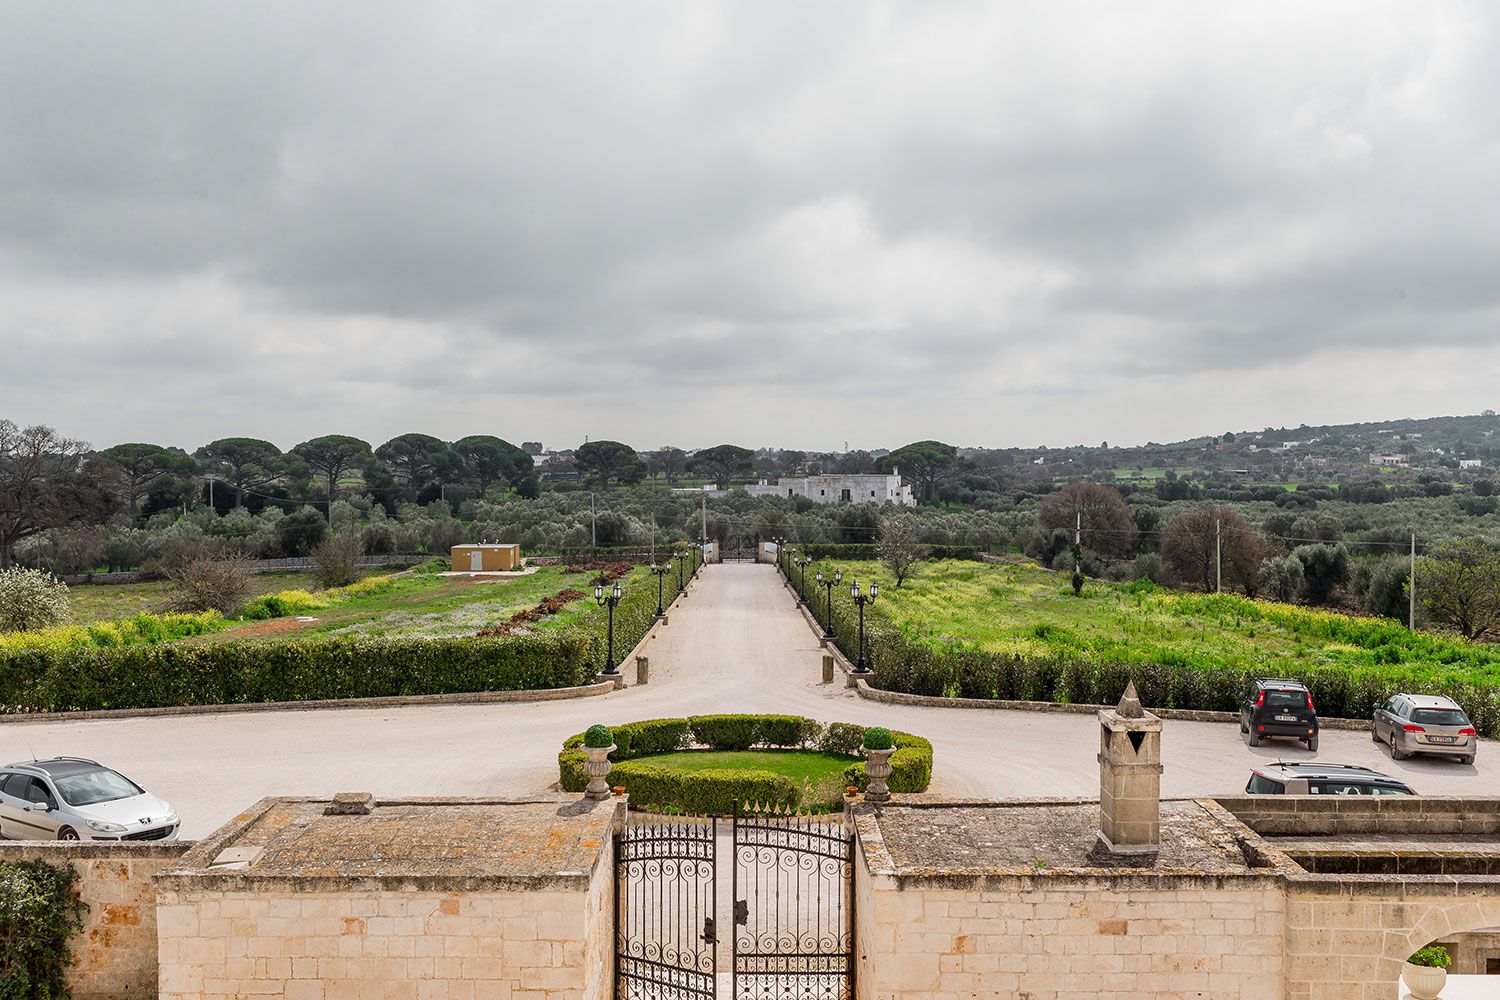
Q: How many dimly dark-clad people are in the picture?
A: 0